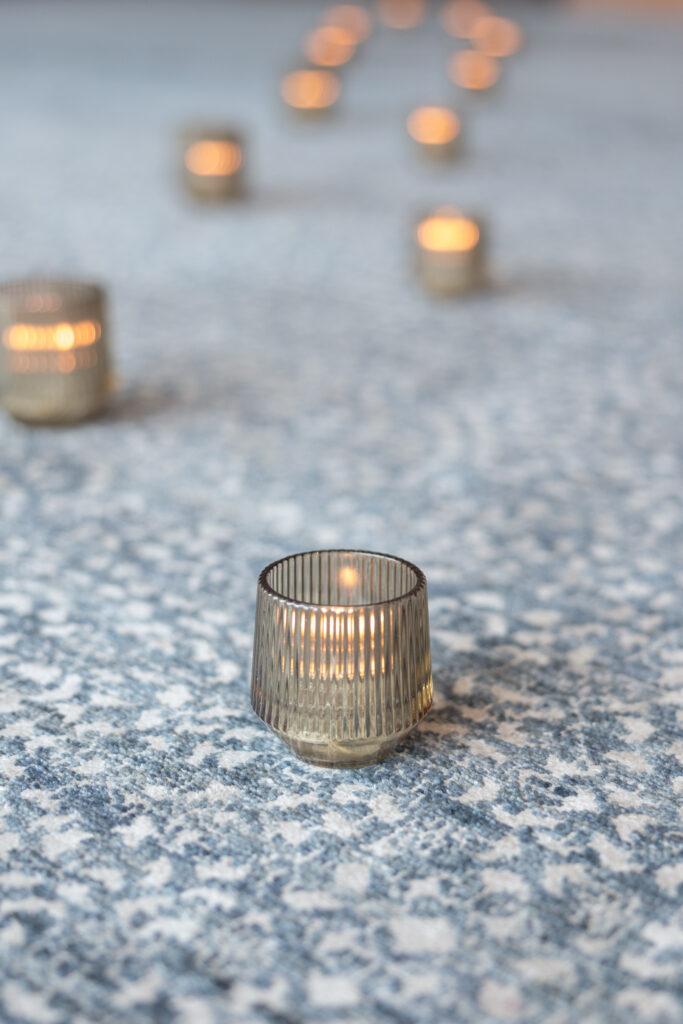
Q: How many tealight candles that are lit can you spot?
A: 12